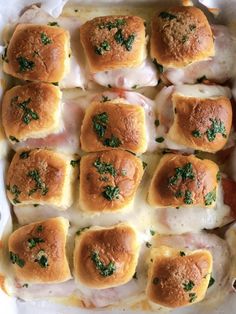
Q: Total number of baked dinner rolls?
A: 12